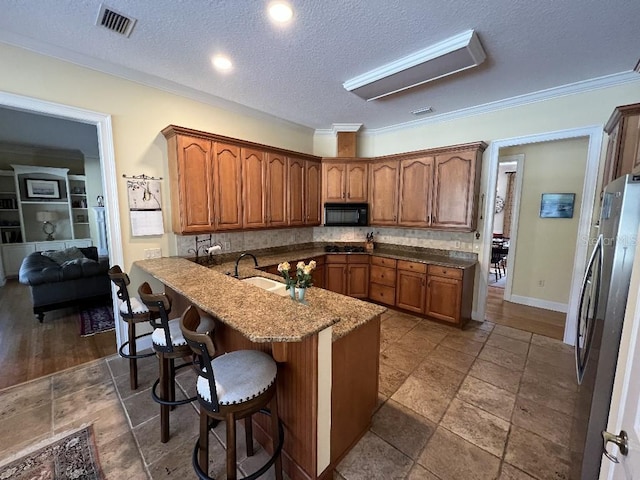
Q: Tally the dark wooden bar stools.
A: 3